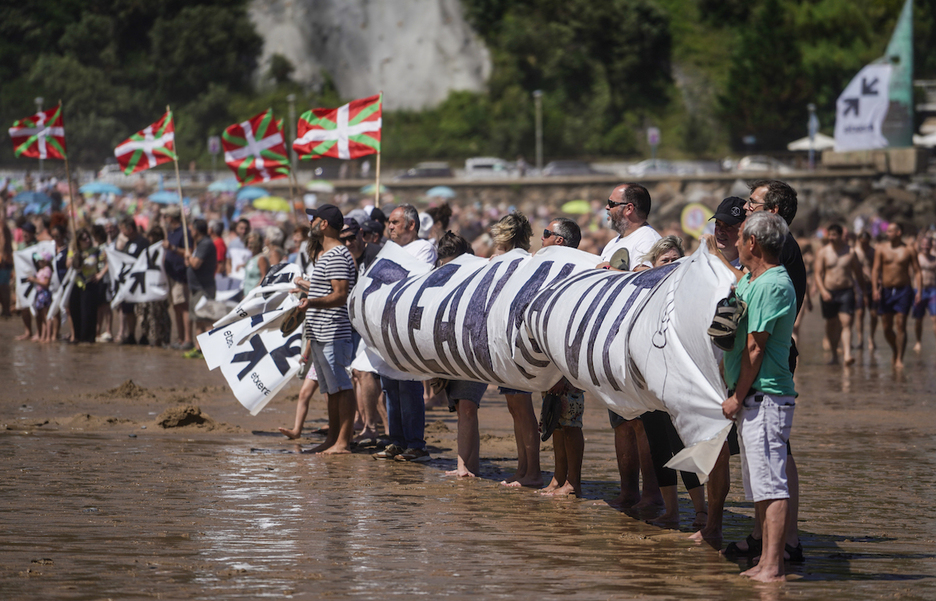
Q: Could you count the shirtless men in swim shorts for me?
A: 4